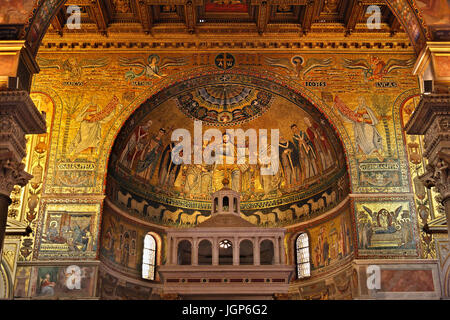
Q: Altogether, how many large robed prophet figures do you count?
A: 2